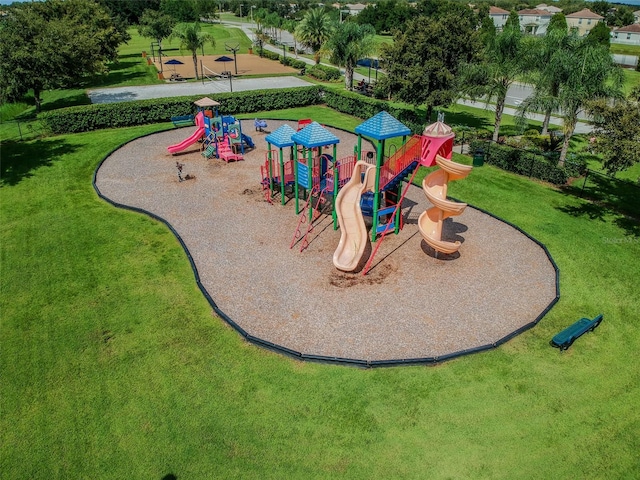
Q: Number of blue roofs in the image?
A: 3